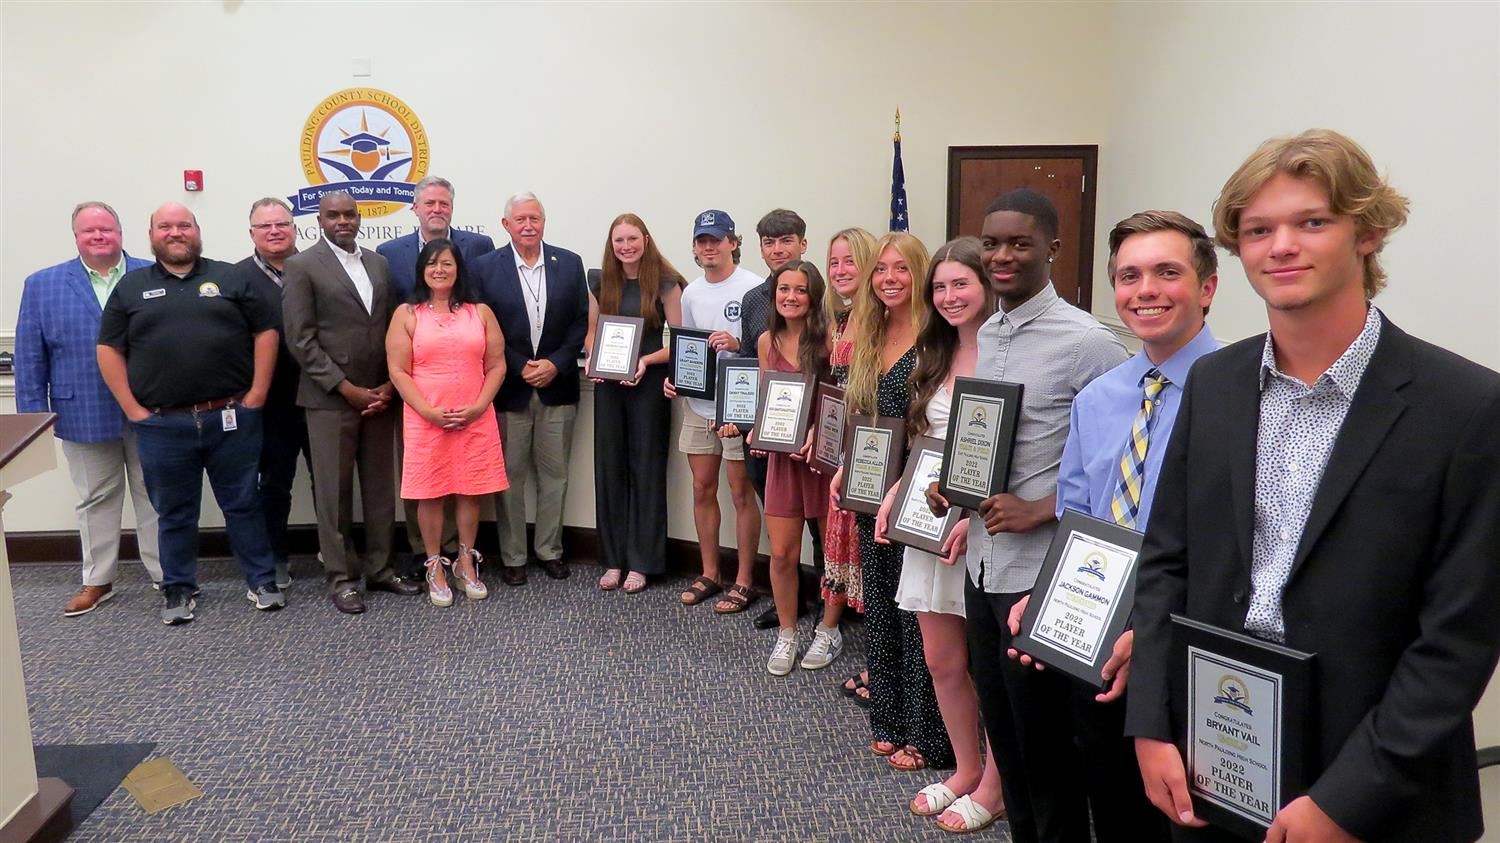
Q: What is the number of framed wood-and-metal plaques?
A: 10